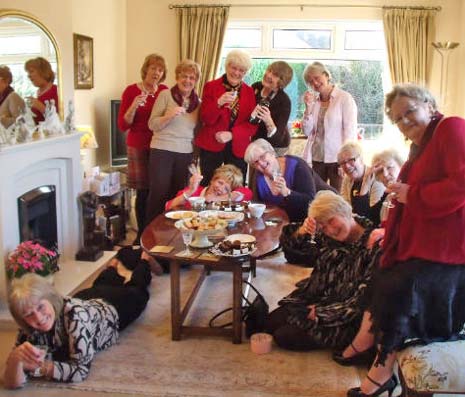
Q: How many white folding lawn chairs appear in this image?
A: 0